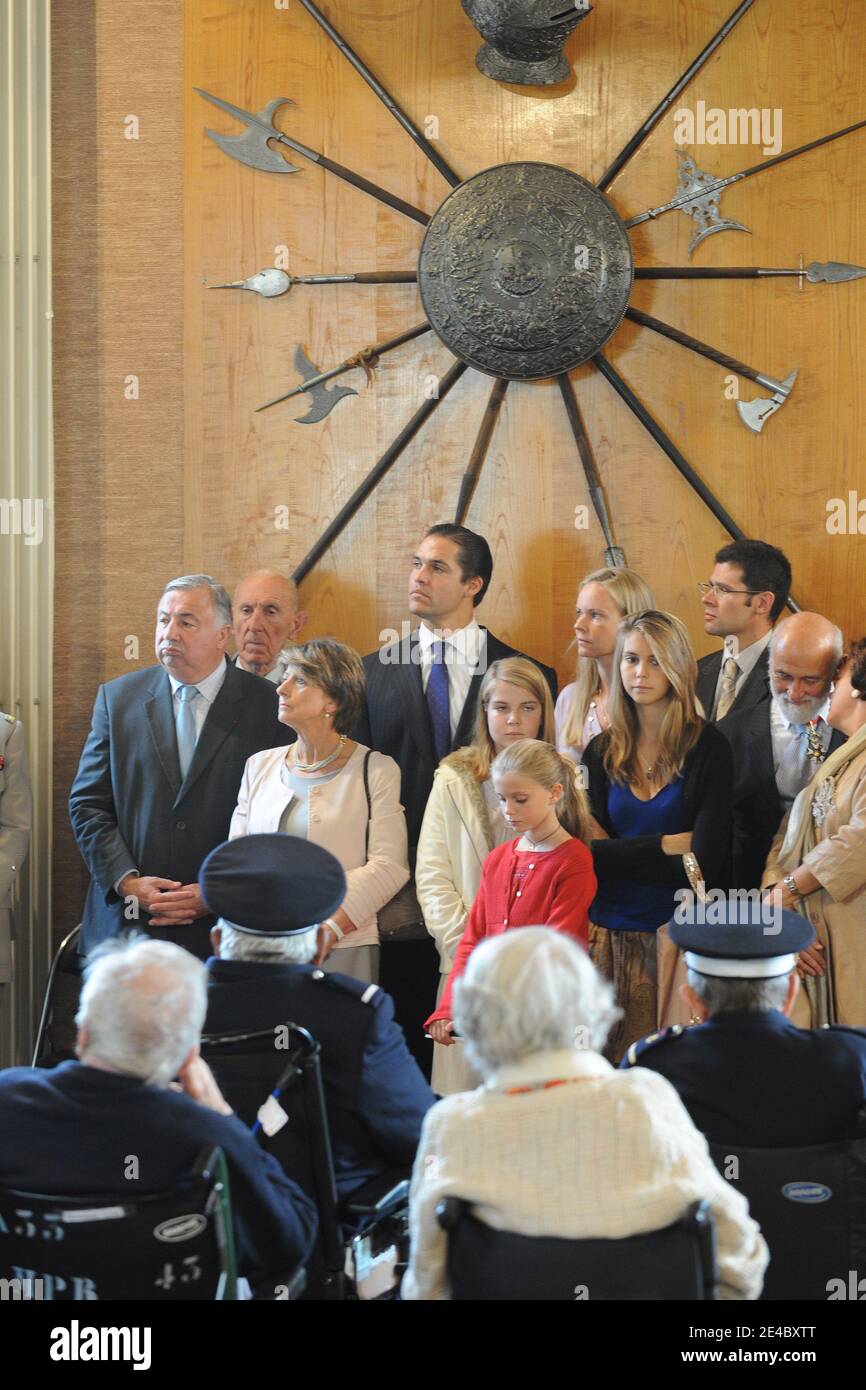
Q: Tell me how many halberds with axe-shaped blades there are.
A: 4